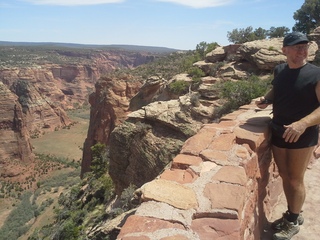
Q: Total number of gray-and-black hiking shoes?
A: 2